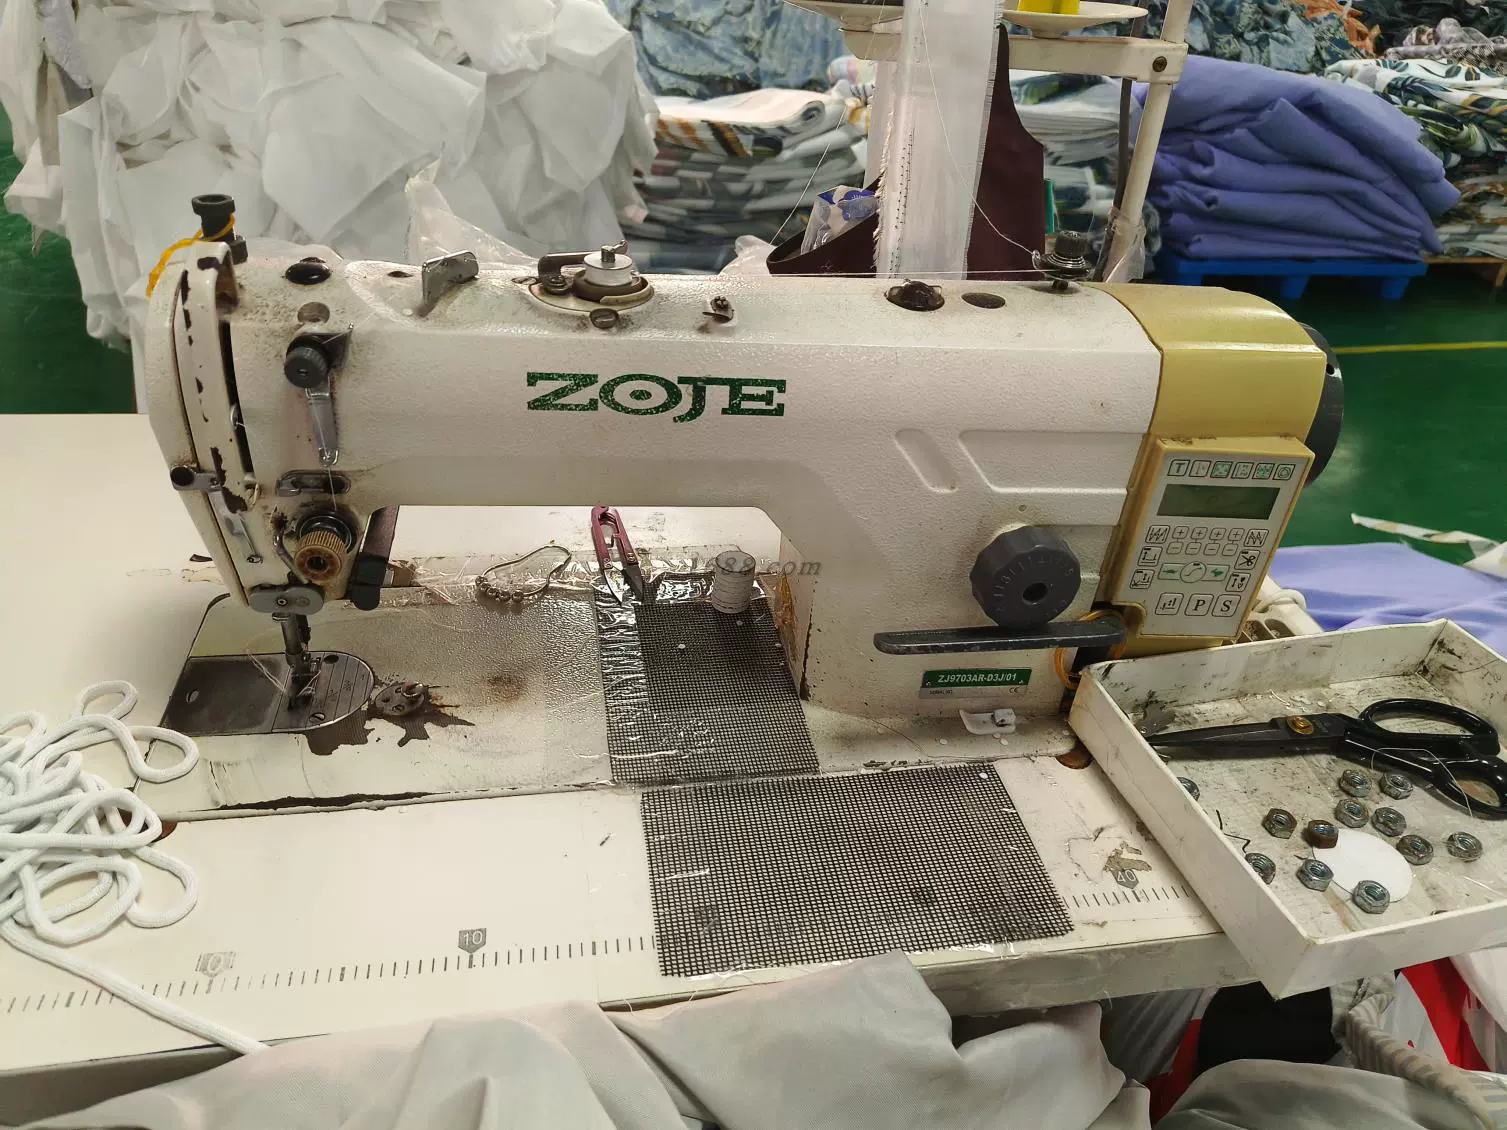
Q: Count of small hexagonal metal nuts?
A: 12